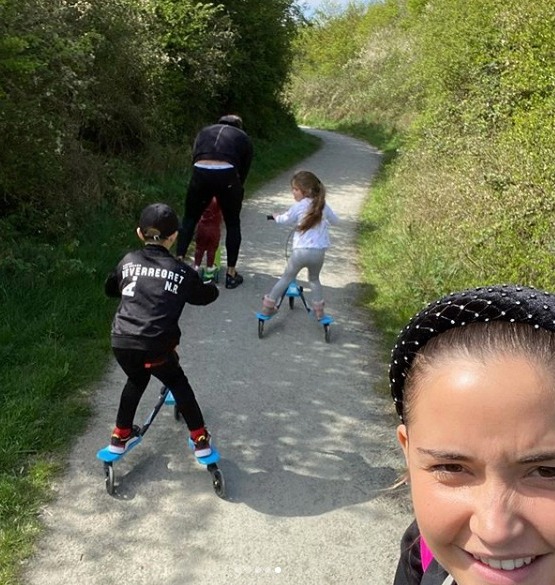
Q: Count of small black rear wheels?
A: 4